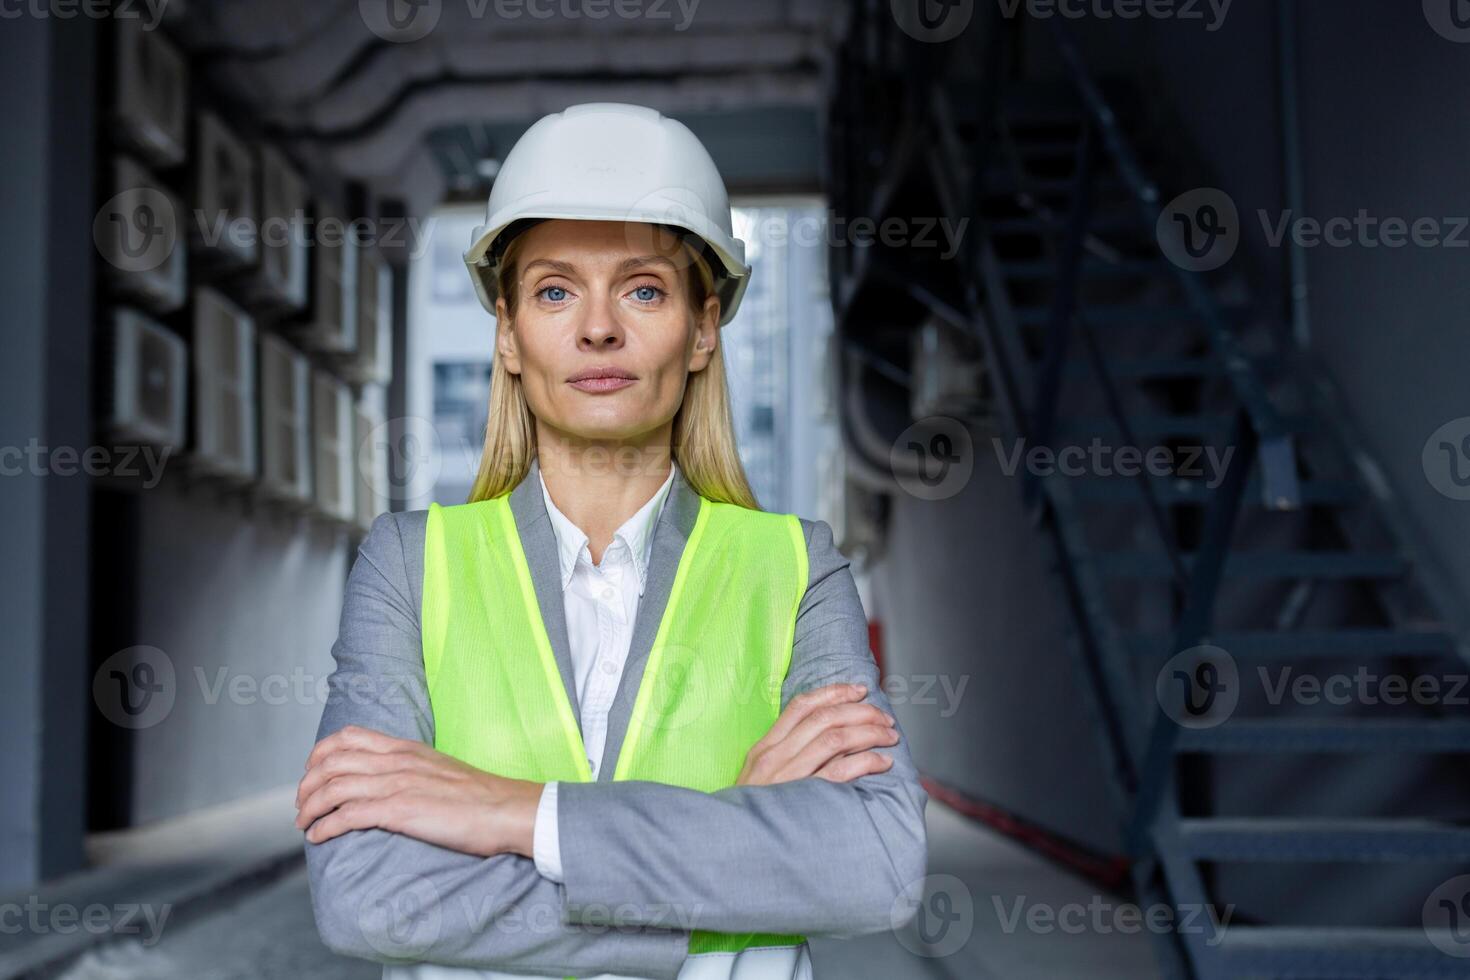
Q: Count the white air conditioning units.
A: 11